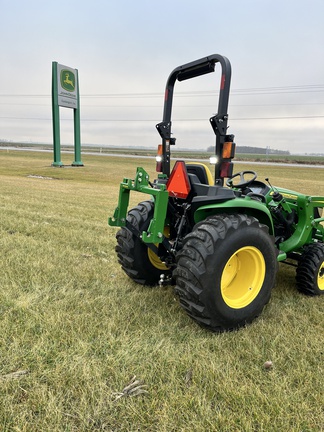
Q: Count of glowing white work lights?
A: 2